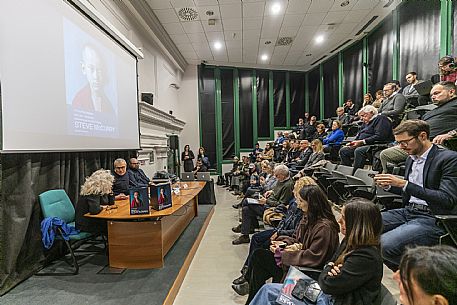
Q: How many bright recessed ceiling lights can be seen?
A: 4